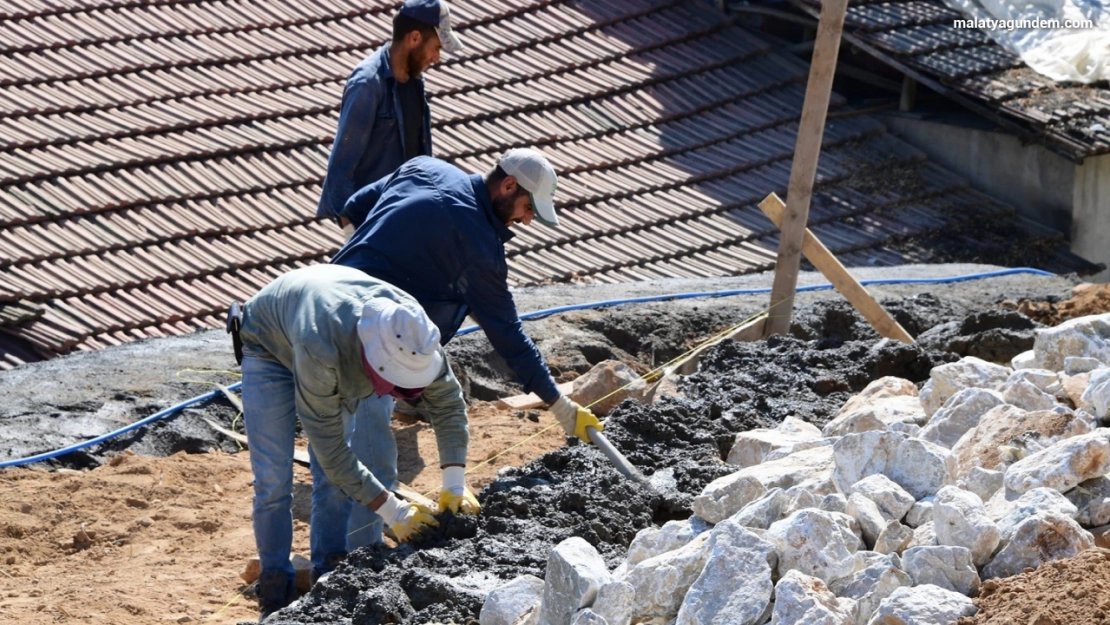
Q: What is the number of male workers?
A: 3